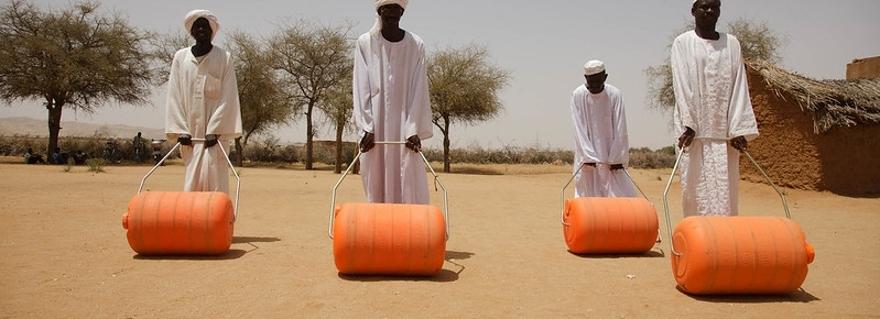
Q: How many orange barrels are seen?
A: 4